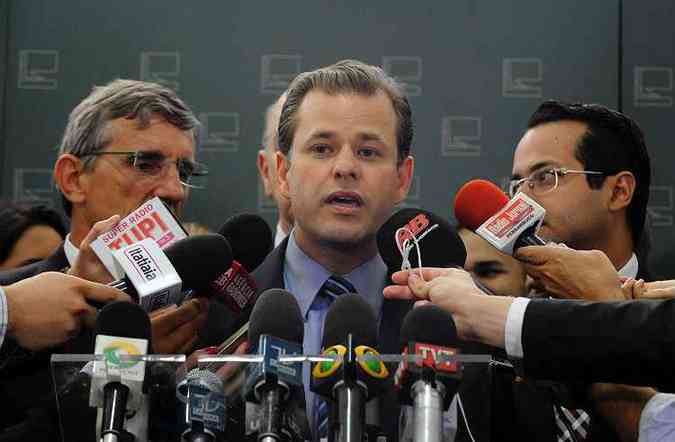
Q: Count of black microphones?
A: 7